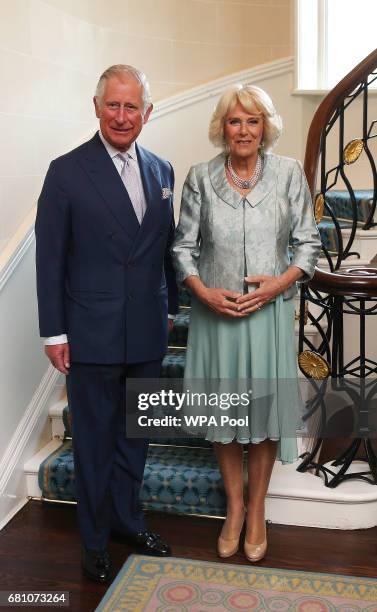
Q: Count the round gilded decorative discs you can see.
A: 3